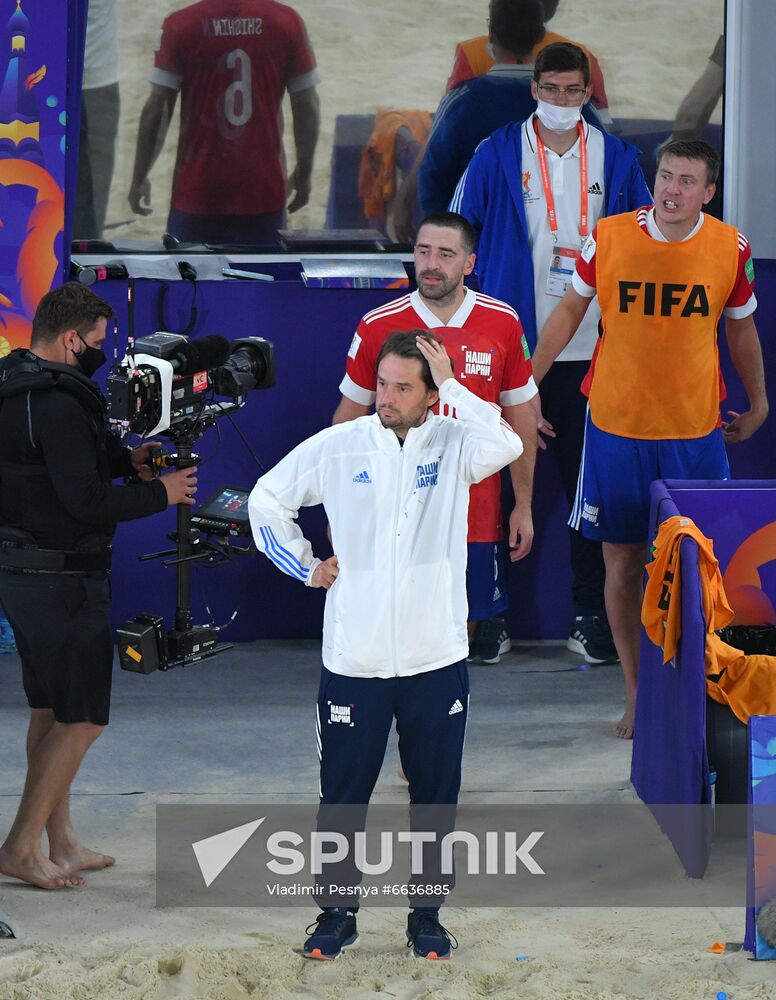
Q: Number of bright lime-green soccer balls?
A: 0